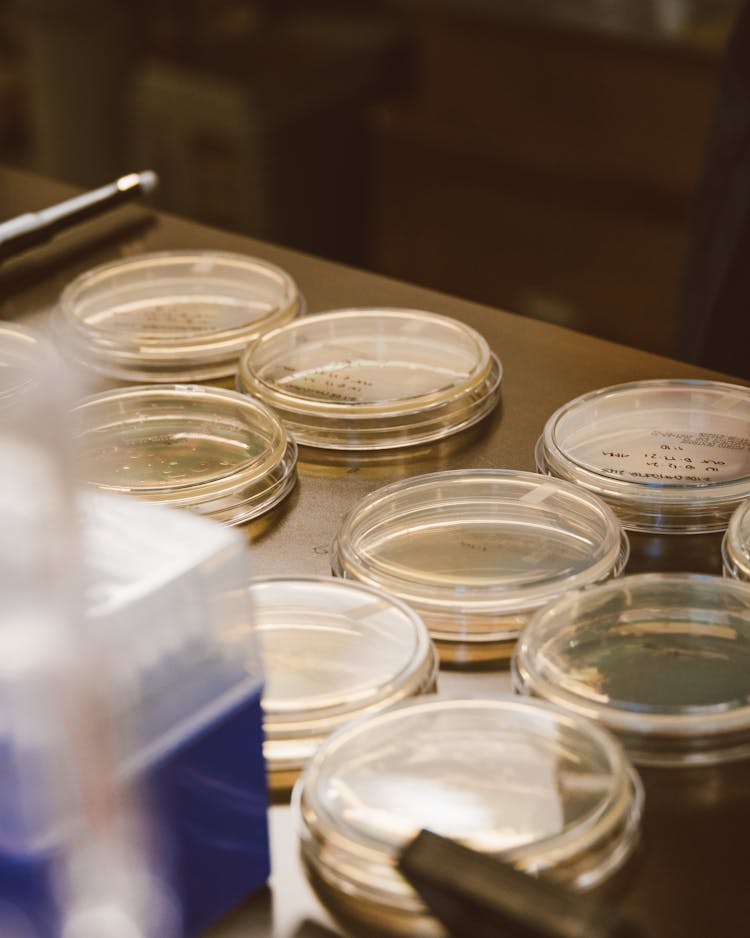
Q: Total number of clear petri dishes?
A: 10